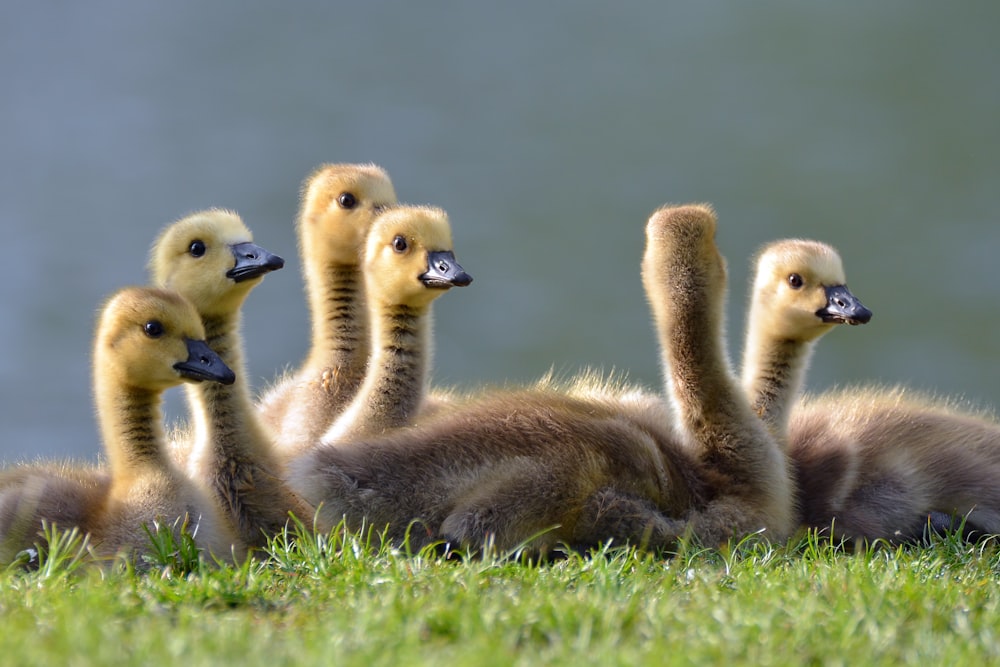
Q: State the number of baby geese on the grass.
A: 6